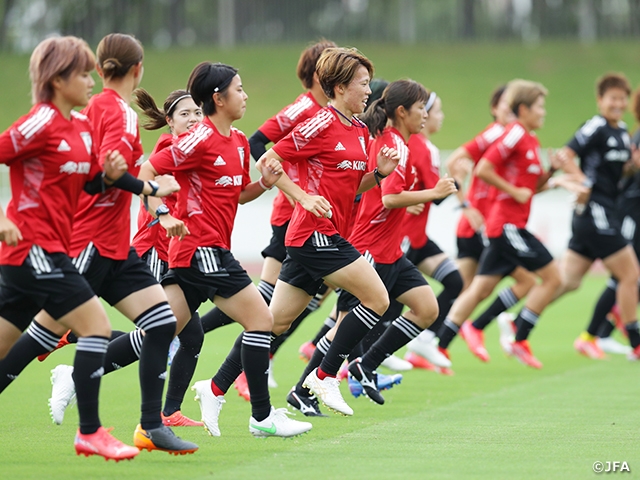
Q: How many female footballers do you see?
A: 13